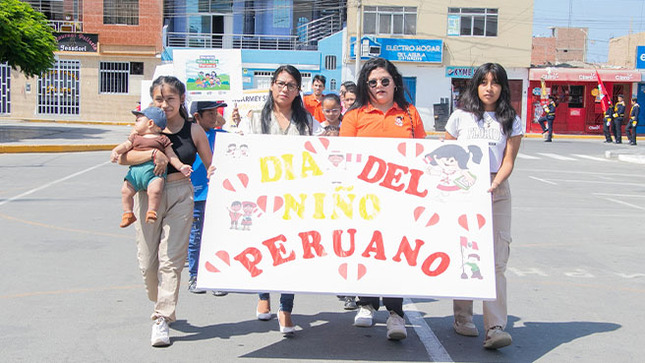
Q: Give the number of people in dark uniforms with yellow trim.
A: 4